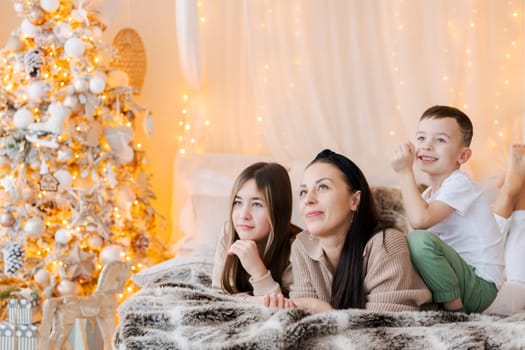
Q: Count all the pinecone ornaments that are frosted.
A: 2